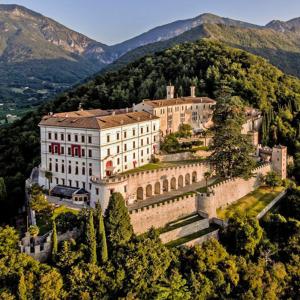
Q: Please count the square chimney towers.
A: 2